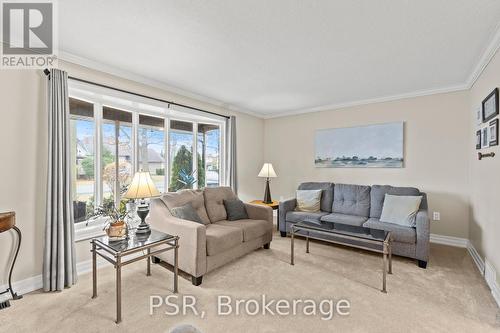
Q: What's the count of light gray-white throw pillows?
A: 2